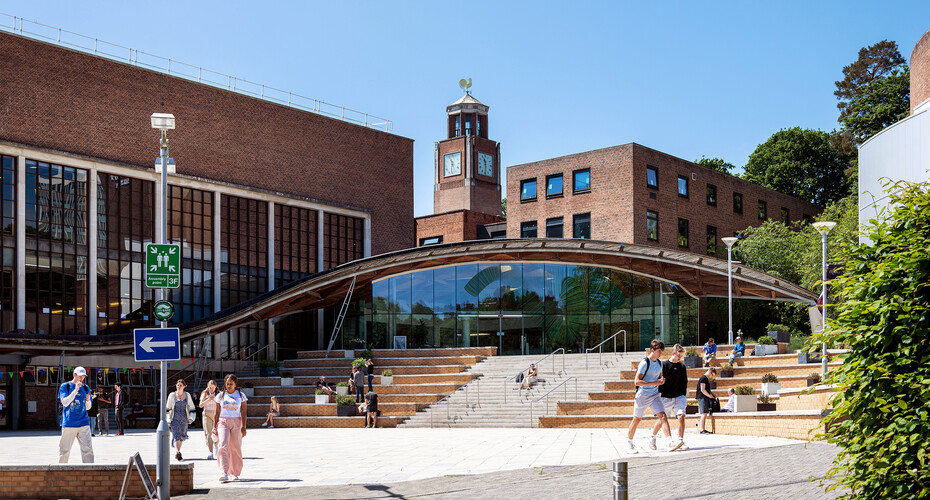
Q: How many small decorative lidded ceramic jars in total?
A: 0